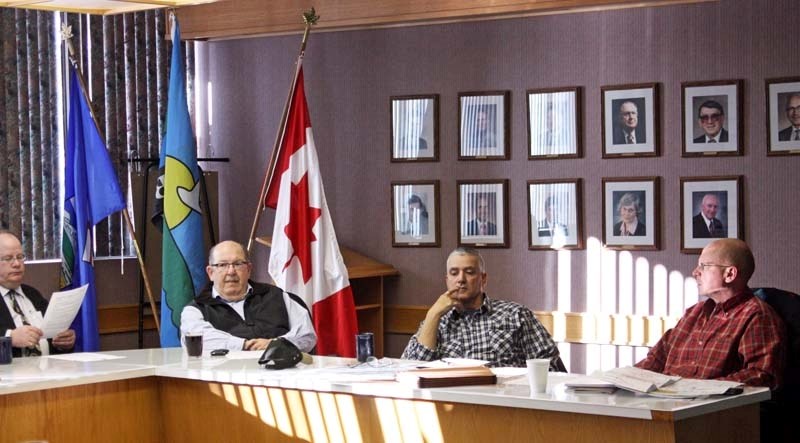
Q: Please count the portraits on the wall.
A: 11